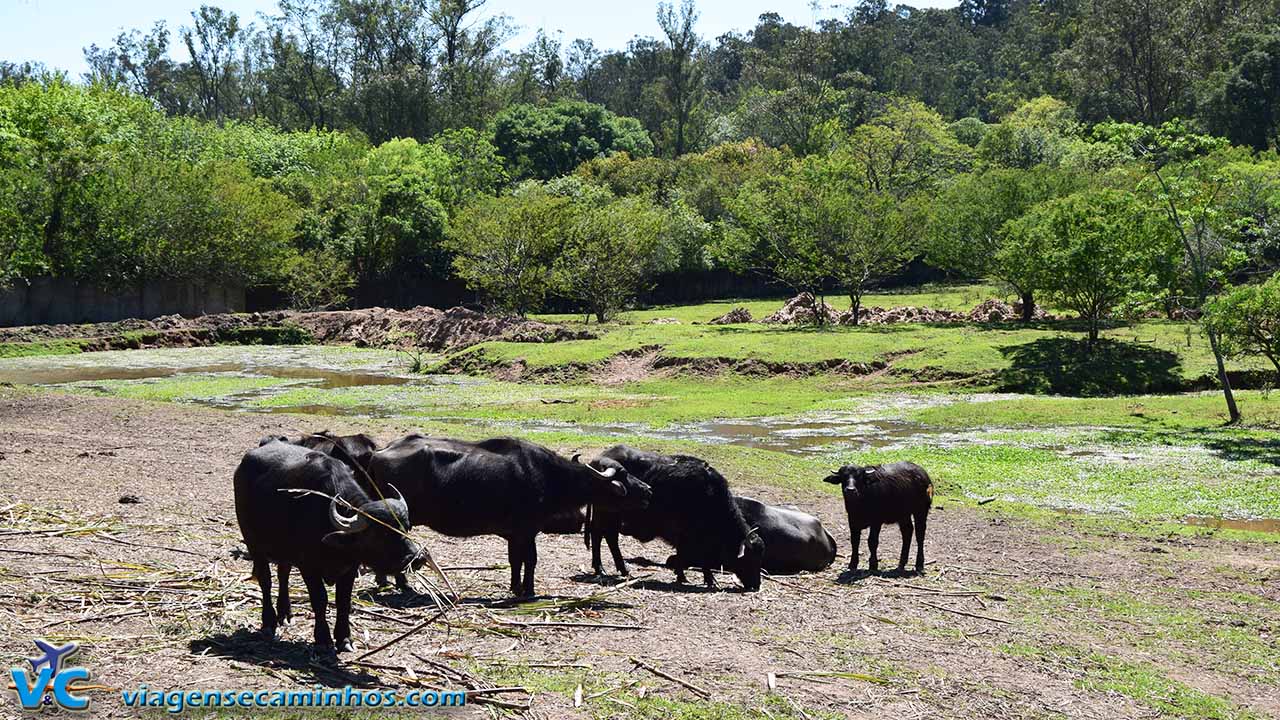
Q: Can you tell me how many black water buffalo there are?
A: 6